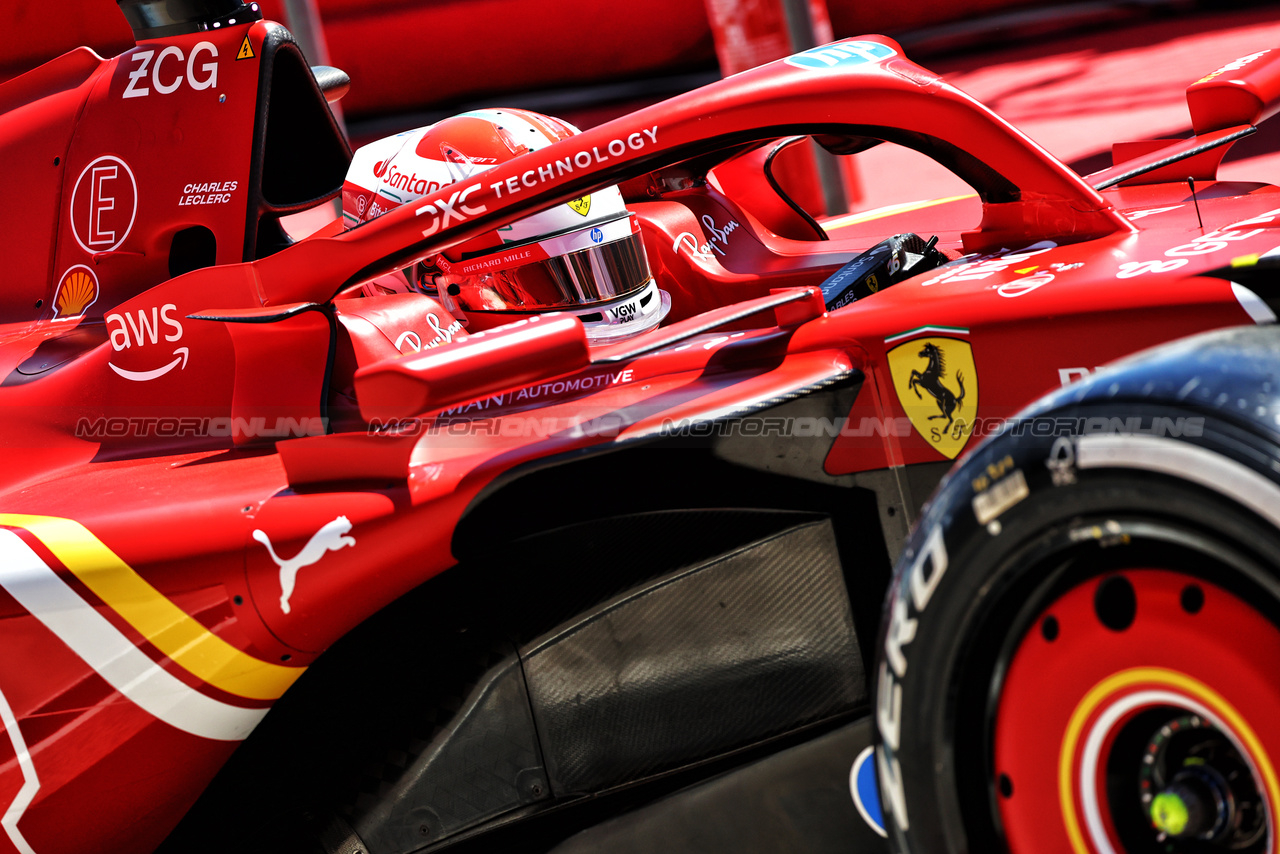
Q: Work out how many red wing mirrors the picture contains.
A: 2